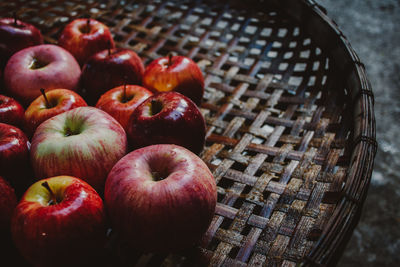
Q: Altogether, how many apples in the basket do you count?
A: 14